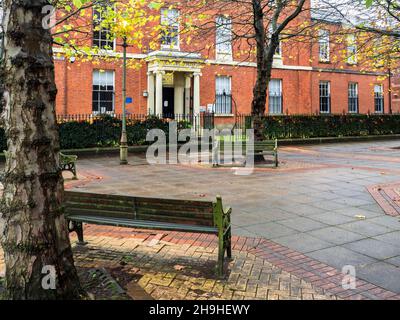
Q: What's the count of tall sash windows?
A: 12